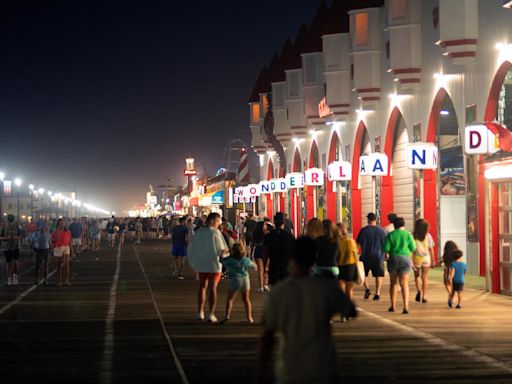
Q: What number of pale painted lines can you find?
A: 4